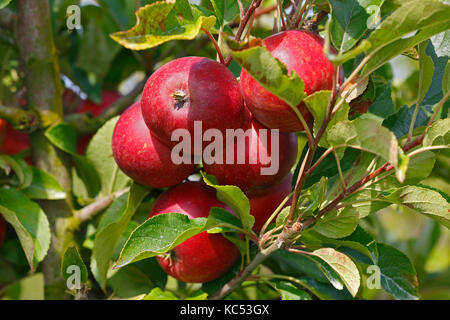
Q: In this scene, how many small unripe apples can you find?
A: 0